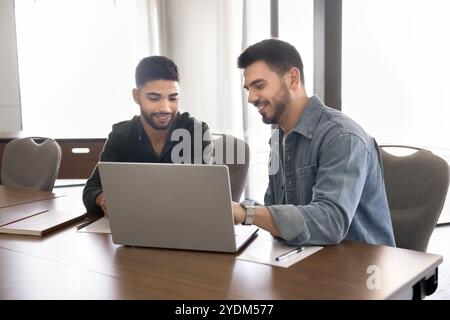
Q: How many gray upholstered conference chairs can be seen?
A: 3